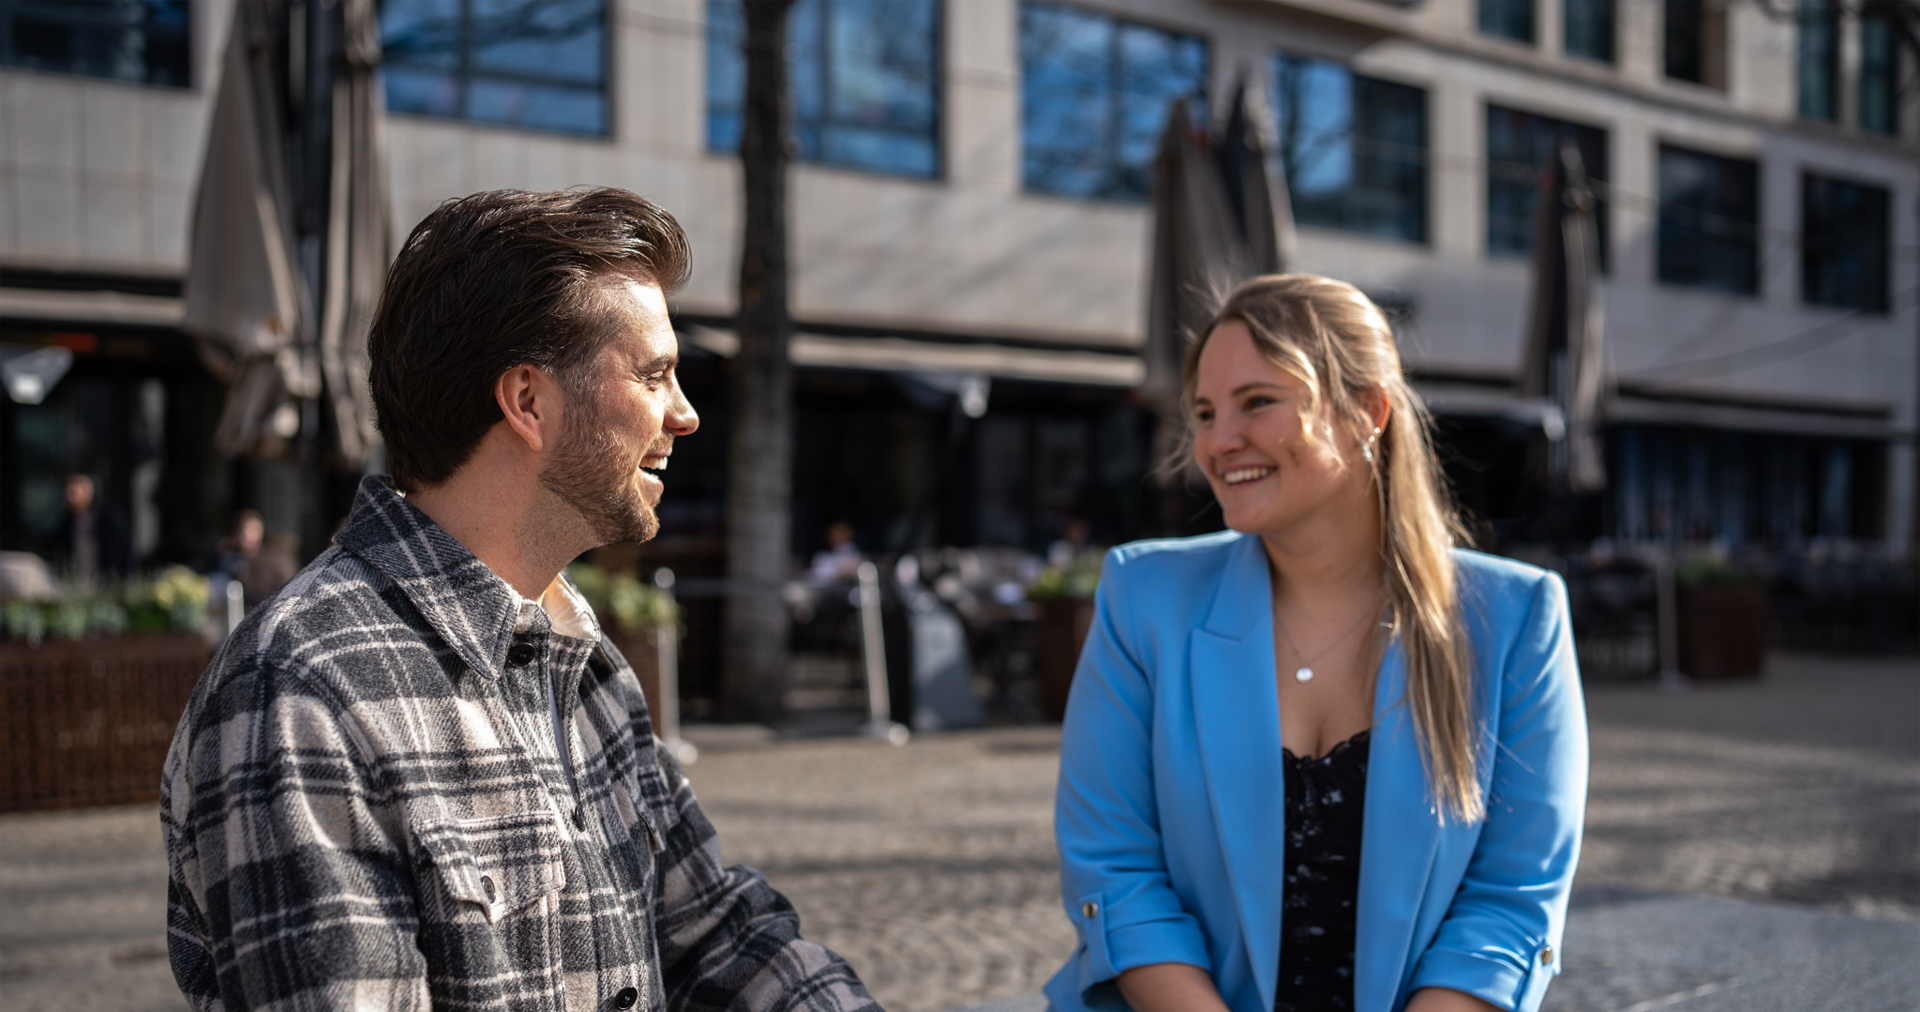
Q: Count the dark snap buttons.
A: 4